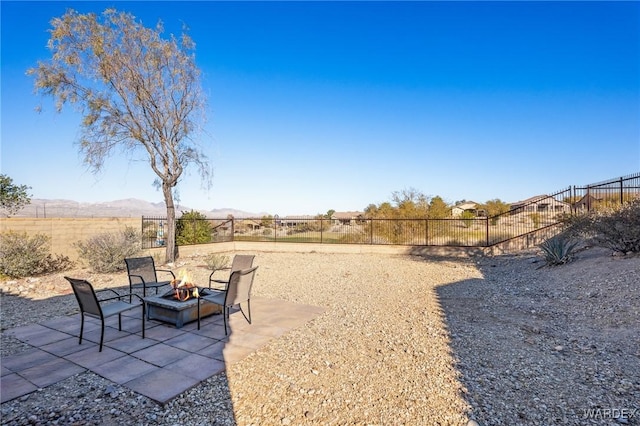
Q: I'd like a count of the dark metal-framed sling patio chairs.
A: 4